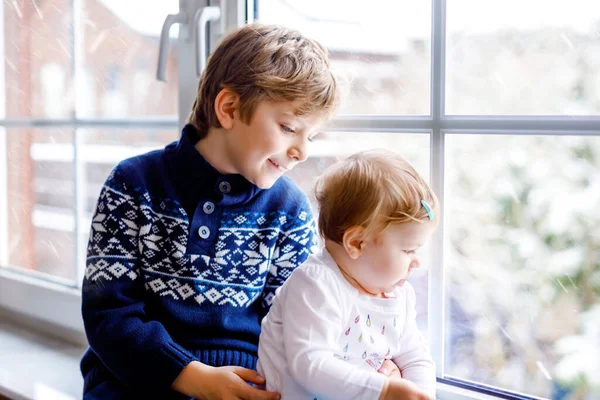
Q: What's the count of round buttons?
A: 3